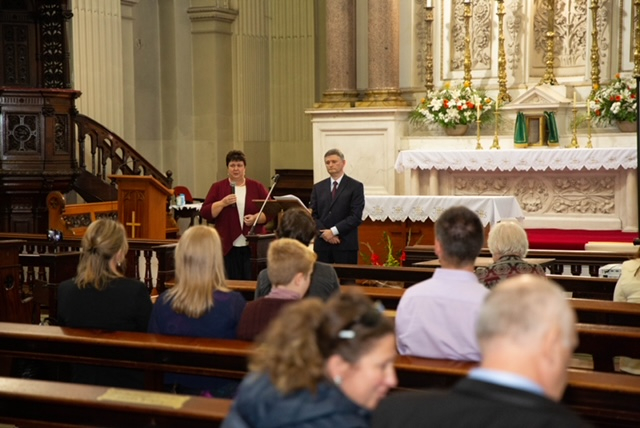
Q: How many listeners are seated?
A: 9